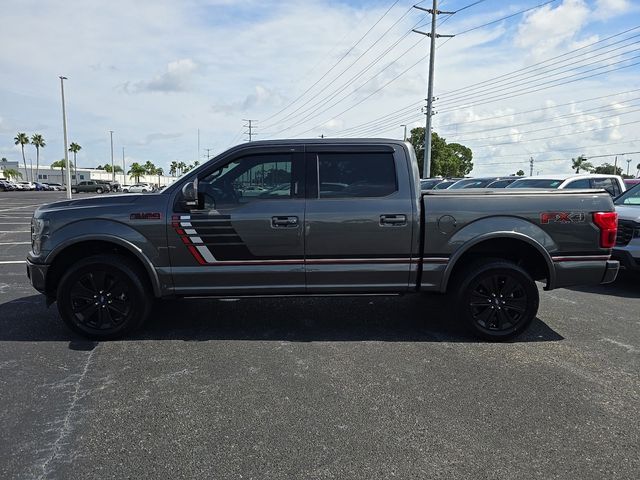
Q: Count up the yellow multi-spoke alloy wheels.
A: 0